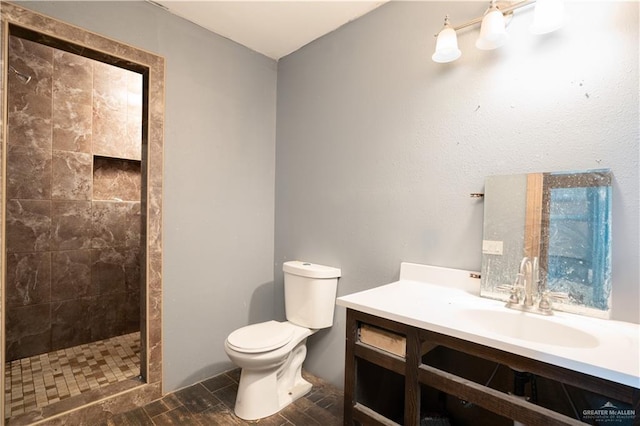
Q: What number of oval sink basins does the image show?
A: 1